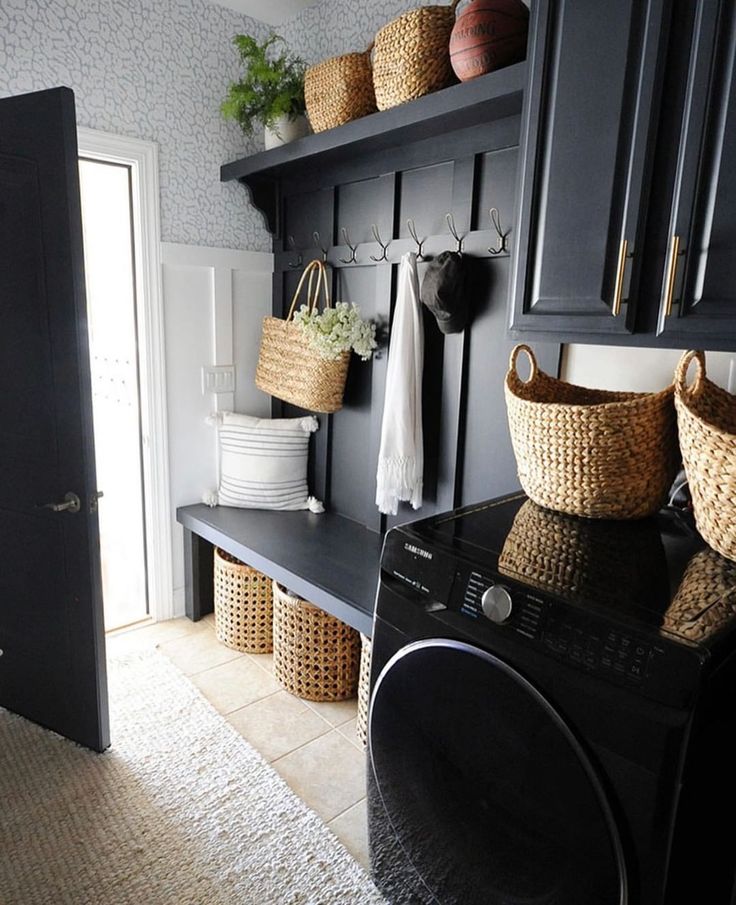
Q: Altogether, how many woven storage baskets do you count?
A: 7